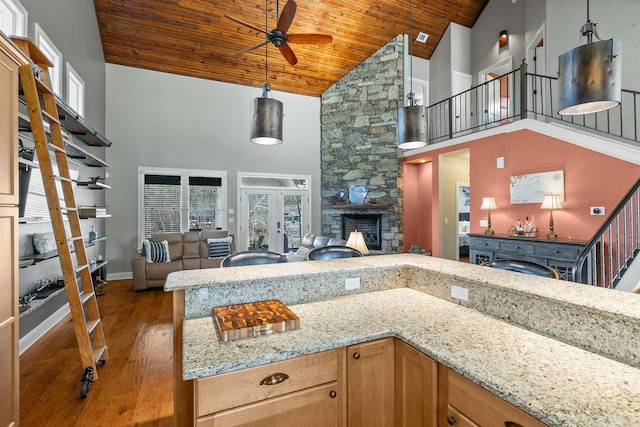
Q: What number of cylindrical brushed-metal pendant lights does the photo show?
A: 3